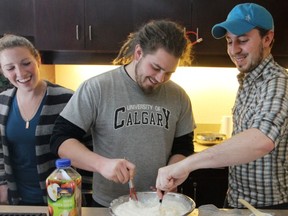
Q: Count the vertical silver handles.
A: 4